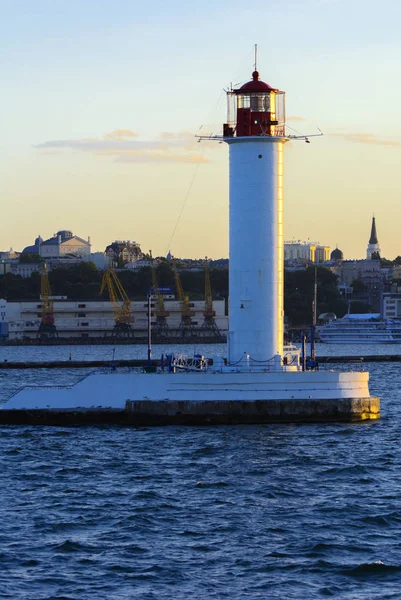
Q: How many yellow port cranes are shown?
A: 5